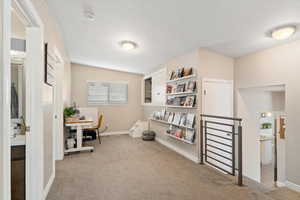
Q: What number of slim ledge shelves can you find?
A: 5